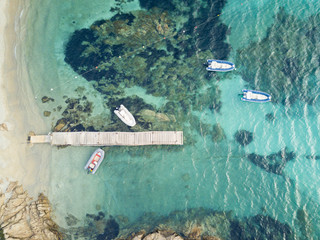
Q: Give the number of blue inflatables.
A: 2